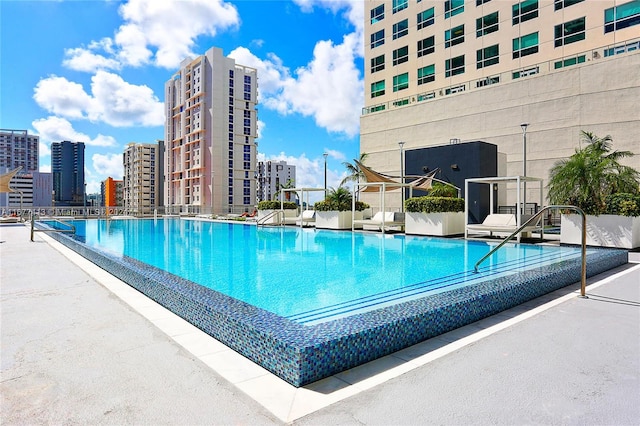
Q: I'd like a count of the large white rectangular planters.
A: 4